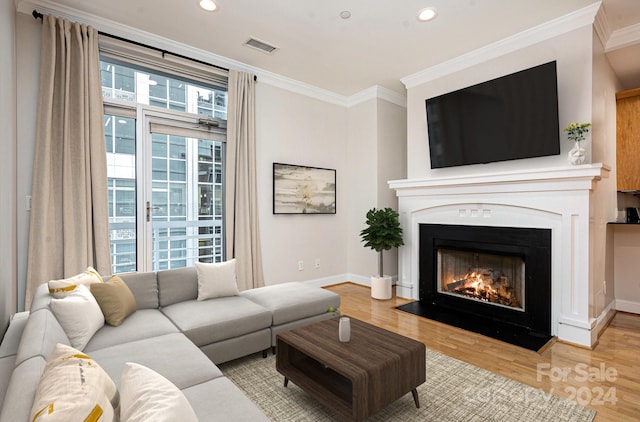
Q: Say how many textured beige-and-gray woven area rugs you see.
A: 1